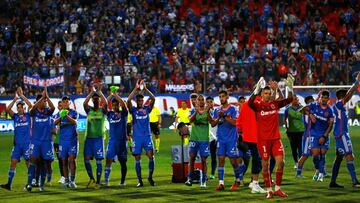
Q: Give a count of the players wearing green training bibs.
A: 3